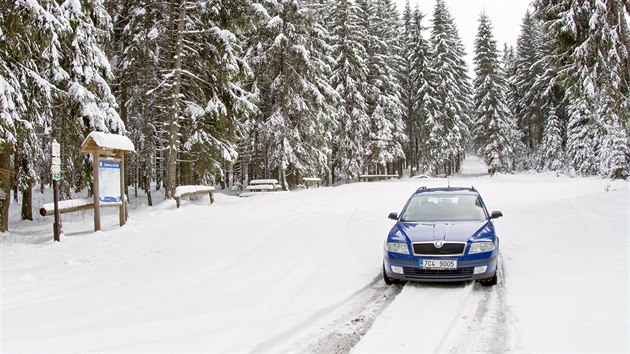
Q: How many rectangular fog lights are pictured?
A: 2